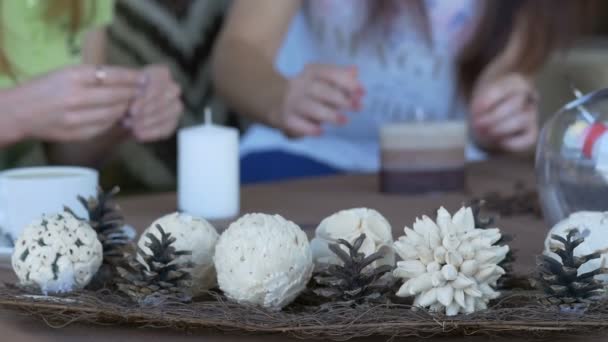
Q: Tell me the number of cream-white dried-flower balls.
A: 6